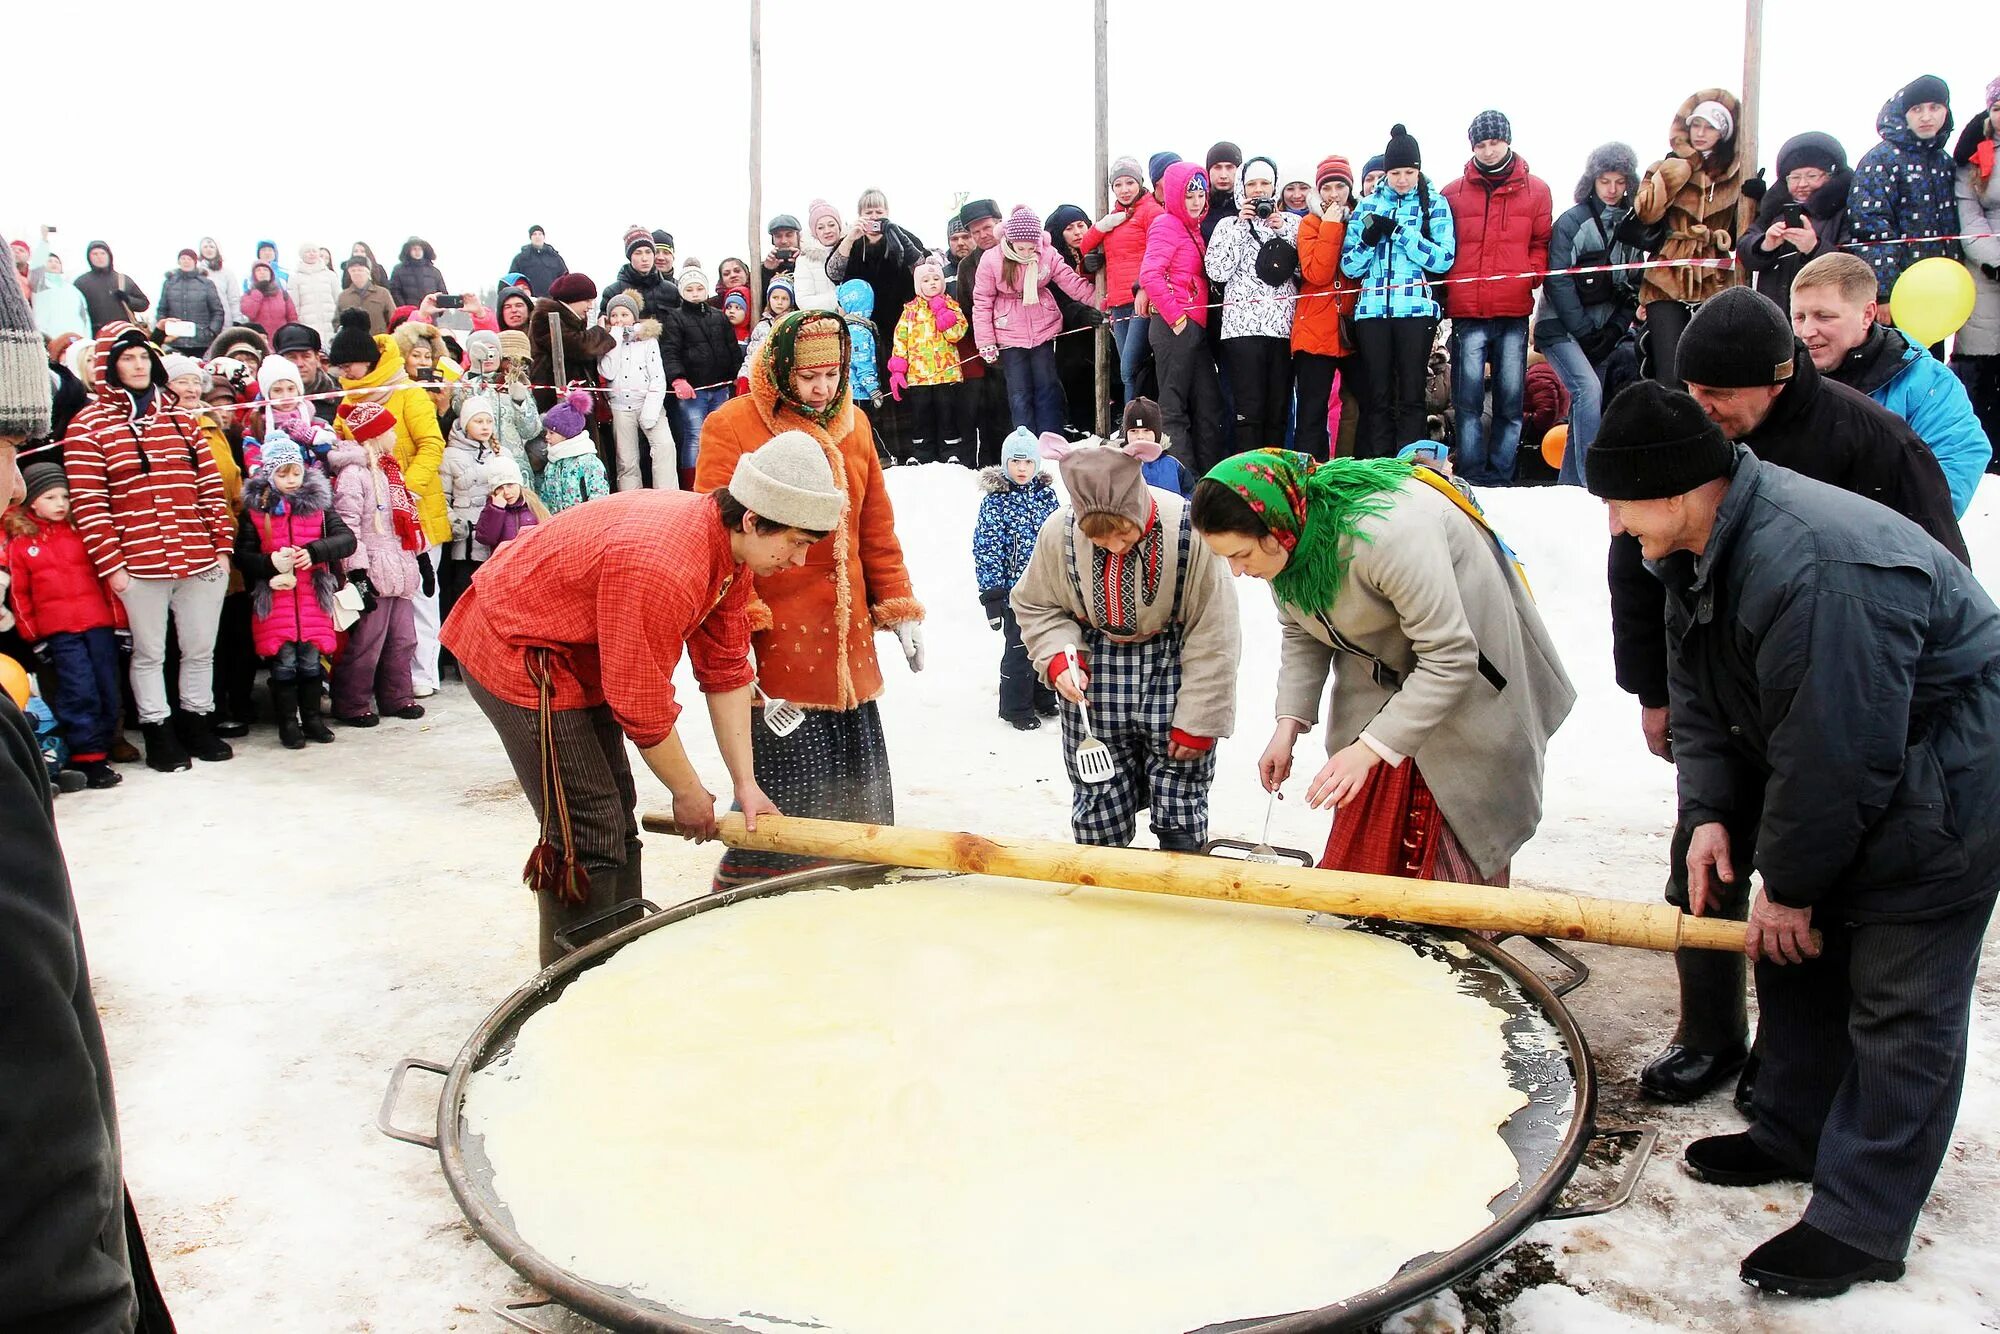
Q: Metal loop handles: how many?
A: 6